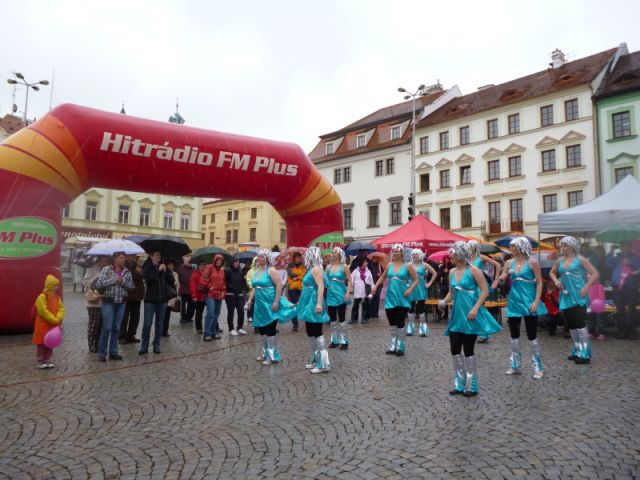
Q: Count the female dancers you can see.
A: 9